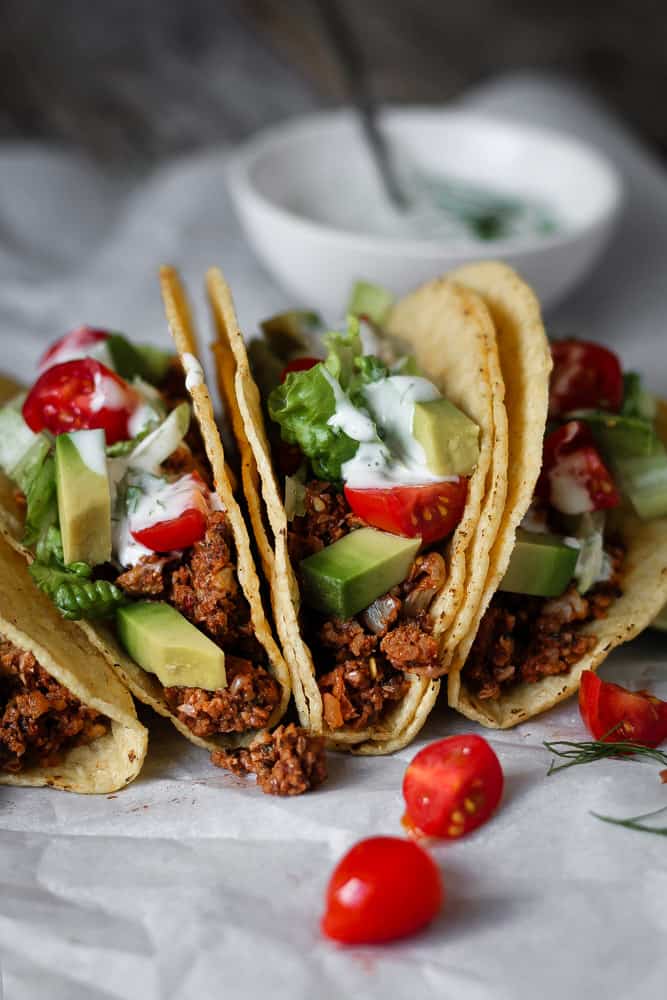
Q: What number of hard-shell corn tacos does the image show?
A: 4